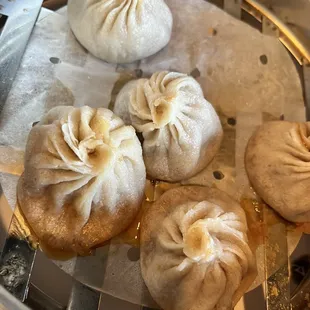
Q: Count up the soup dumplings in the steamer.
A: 5